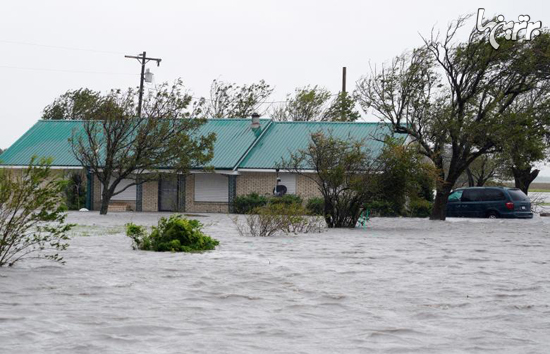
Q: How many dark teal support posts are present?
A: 4